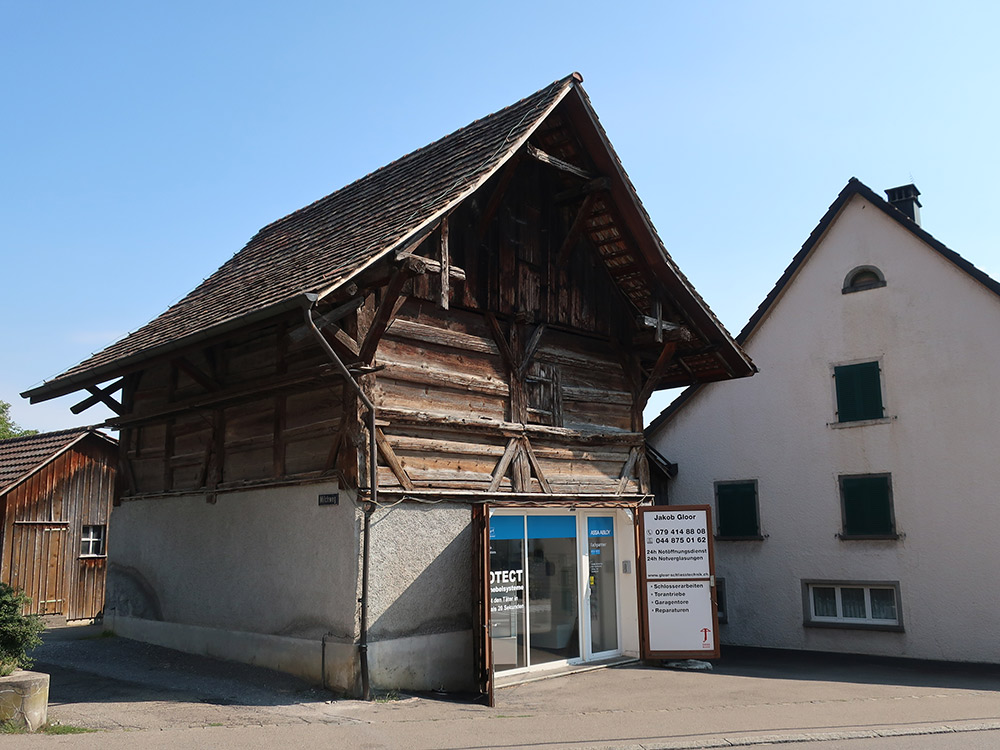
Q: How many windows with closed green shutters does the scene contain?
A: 3